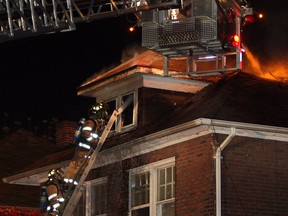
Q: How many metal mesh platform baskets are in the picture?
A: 1